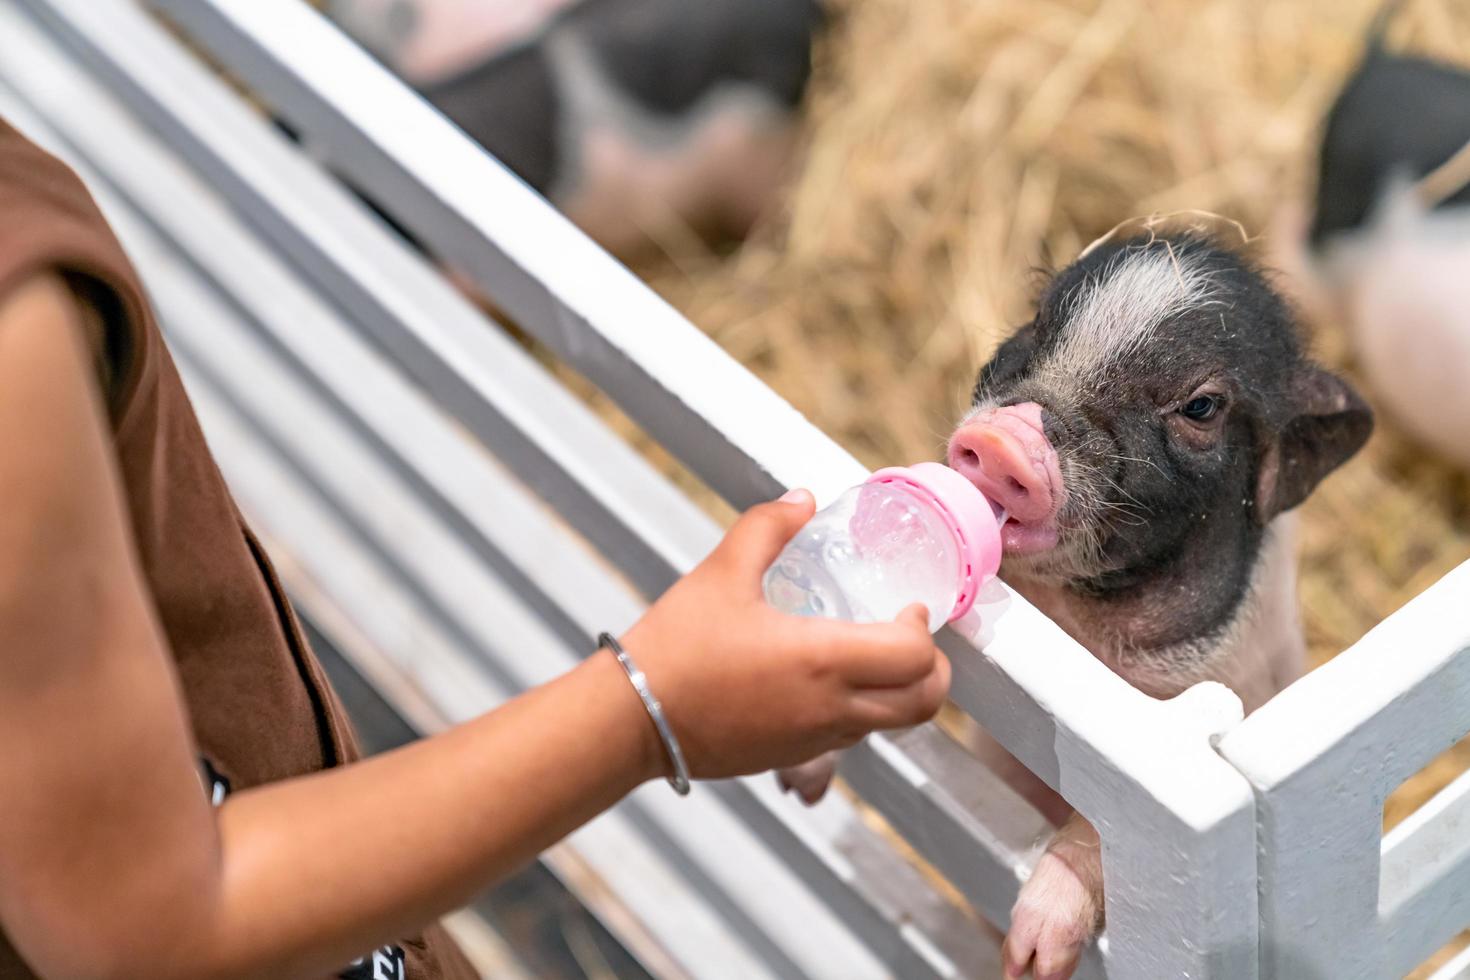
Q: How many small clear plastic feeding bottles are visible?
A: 1